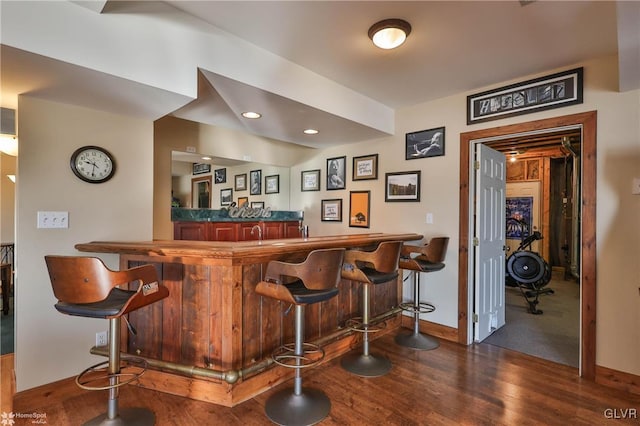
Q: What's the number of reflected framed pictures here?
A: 8